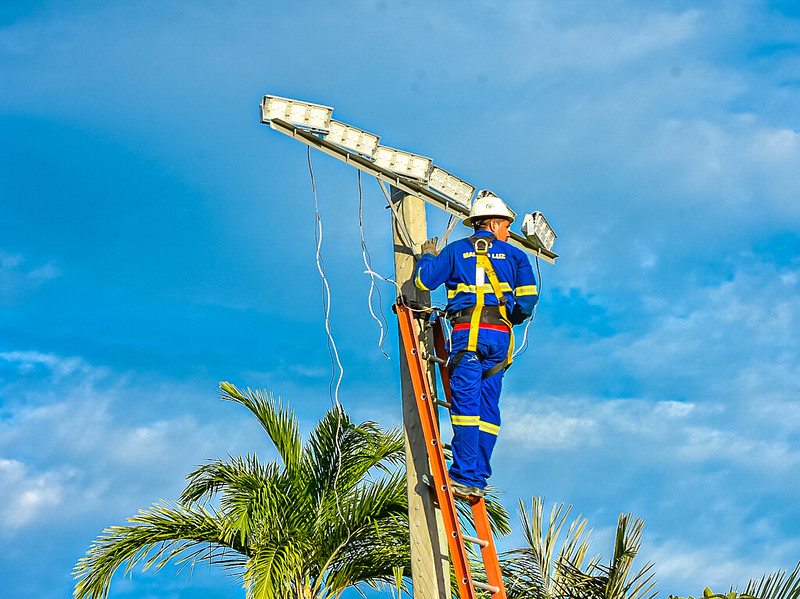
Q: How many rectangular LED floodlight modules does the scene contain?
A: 6